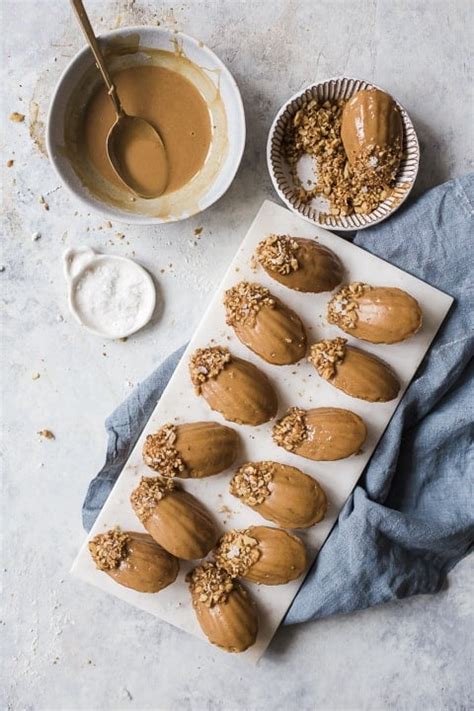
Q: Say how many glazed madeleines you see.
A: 13